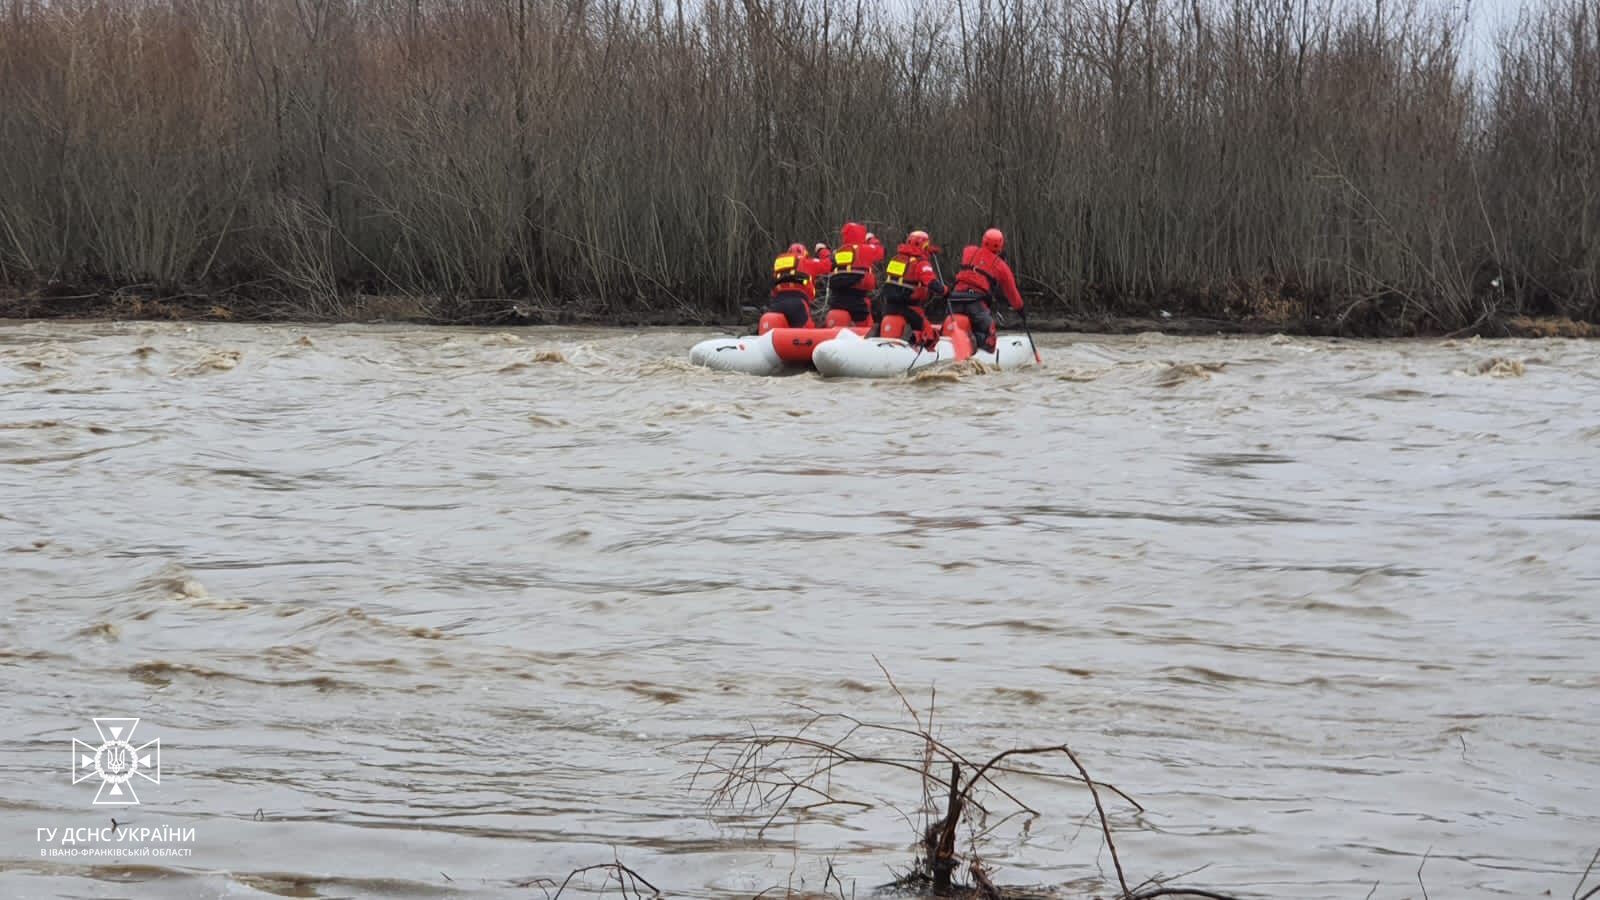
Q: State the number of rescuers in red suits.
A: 4